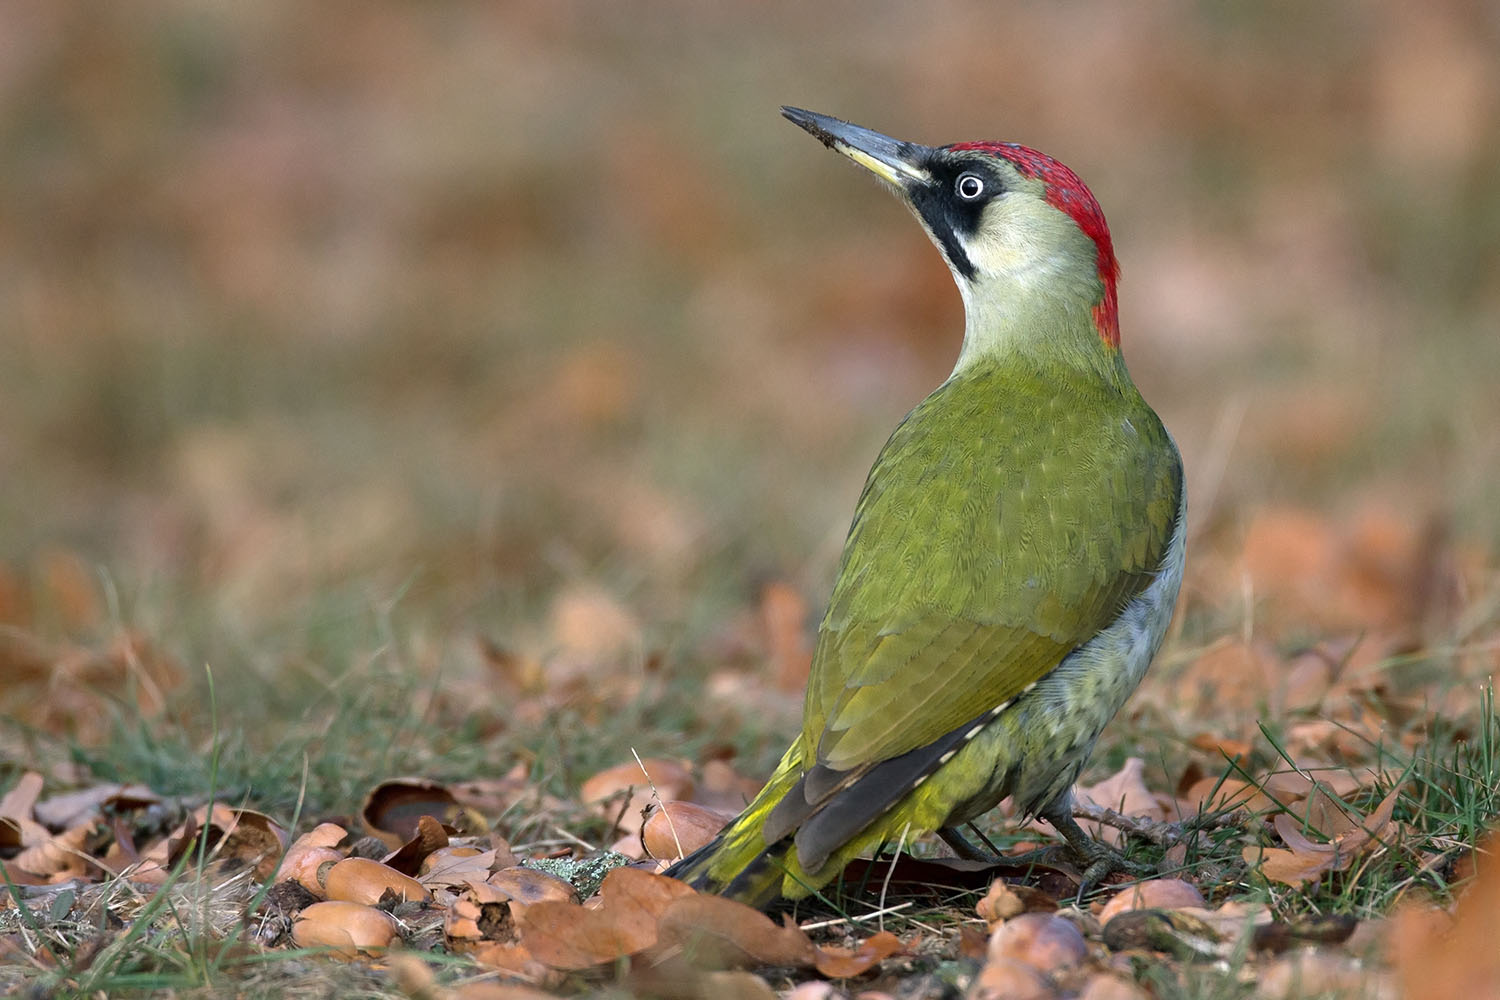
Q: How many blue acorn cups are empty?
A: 0